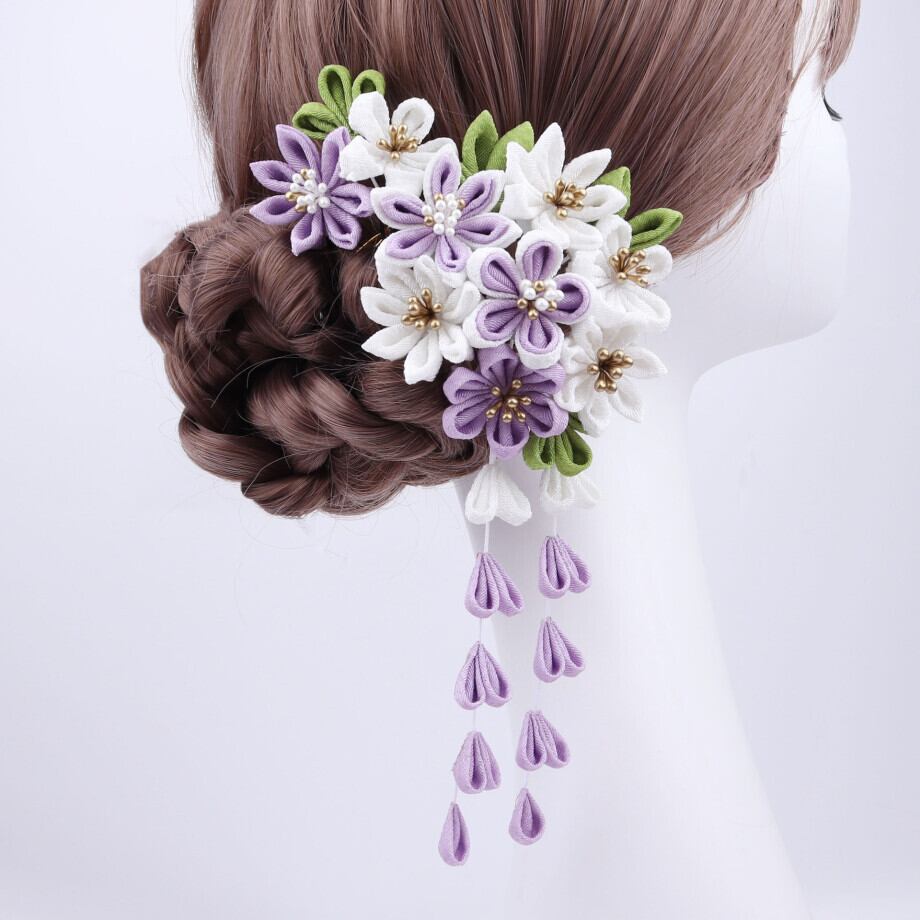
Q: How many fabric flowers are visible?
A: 9